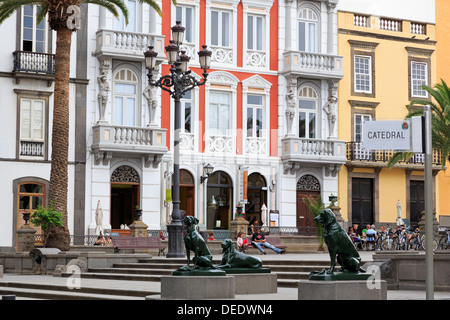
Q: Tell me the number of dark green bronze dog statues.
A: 3